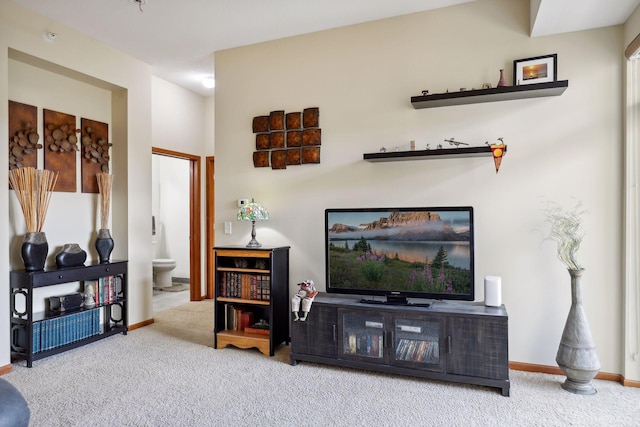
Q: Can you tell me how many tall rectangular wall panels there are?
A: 3